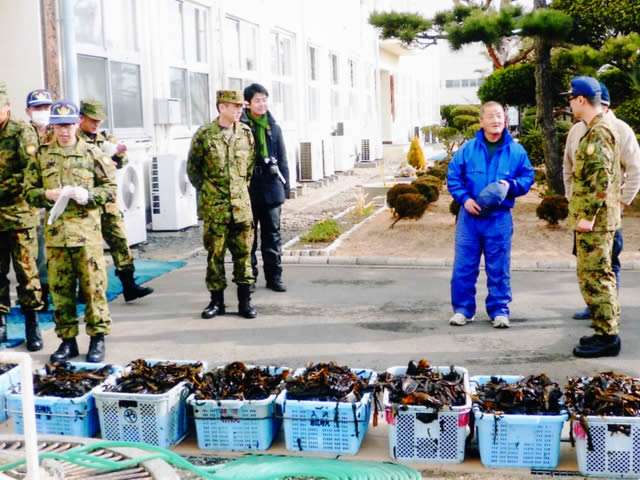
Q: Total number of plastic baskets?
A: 8